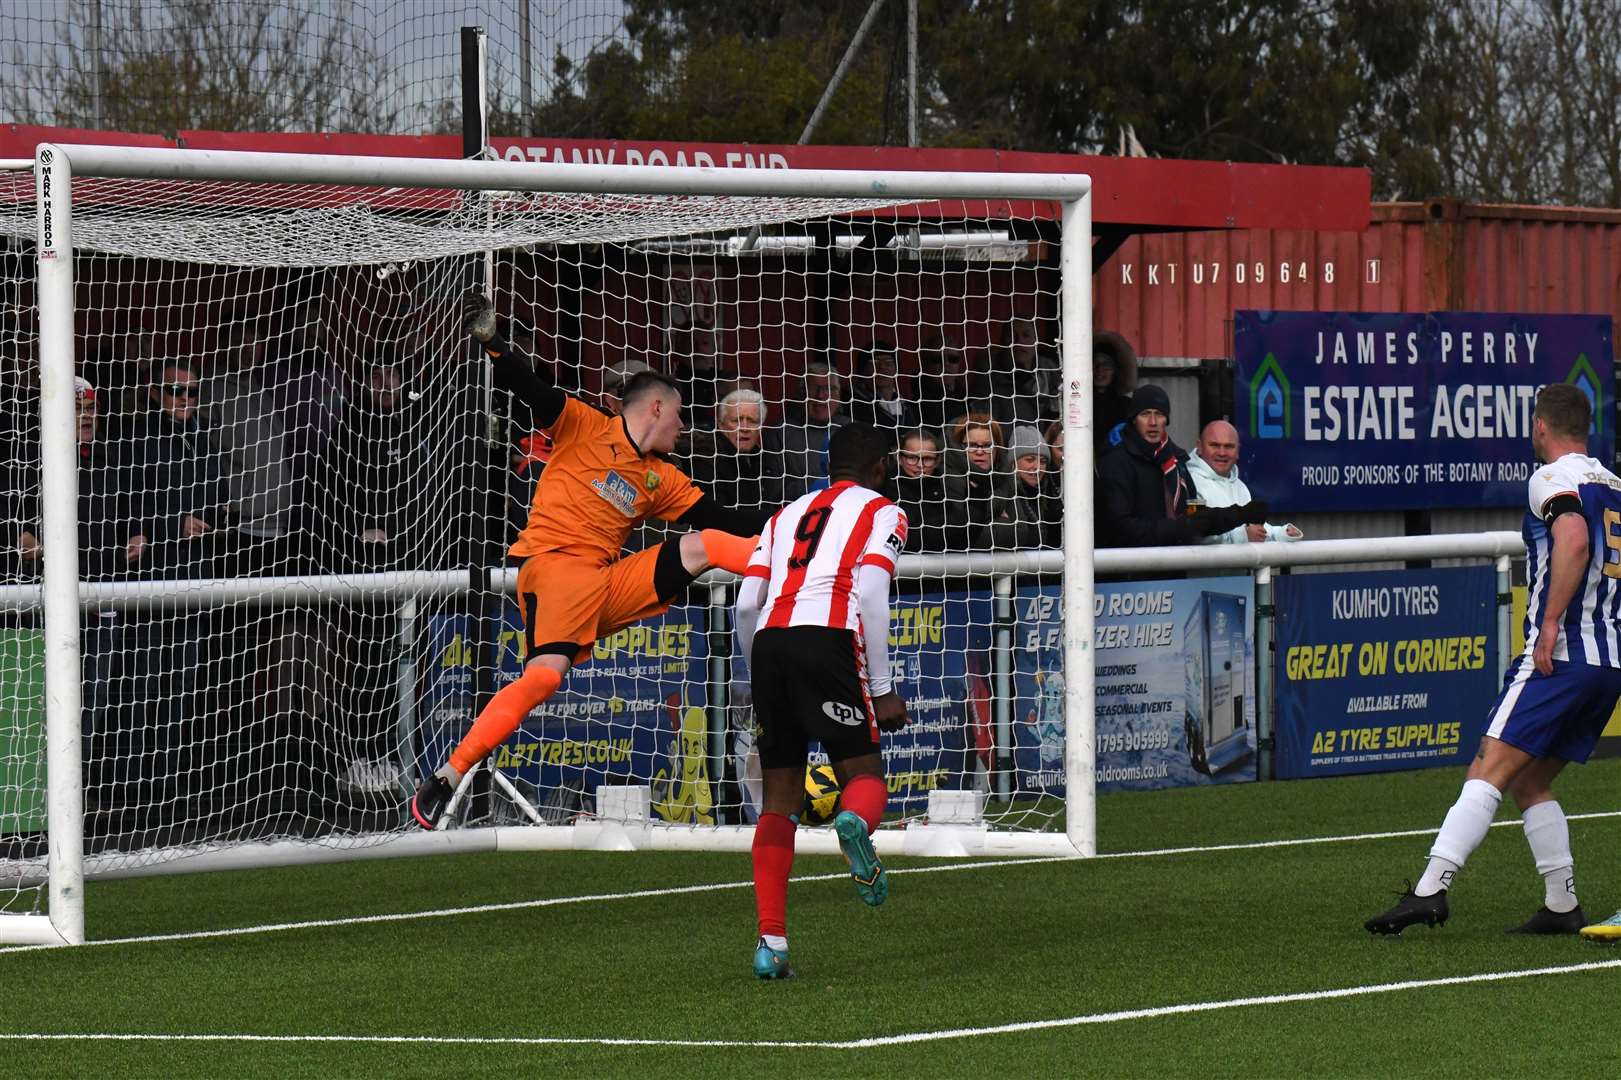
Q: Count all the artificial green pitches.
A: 1